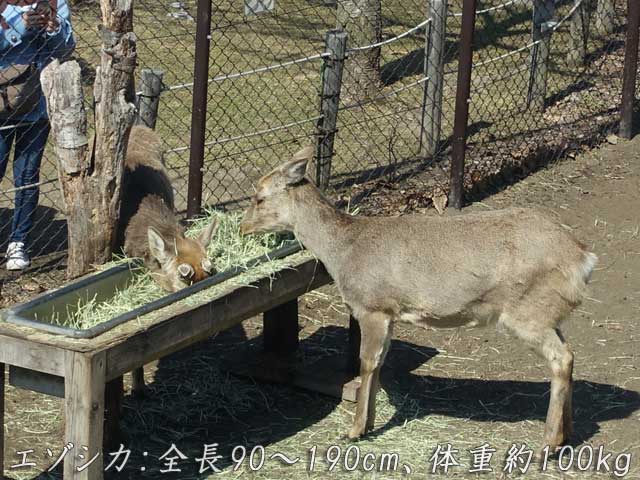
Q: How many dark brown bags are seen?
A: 1